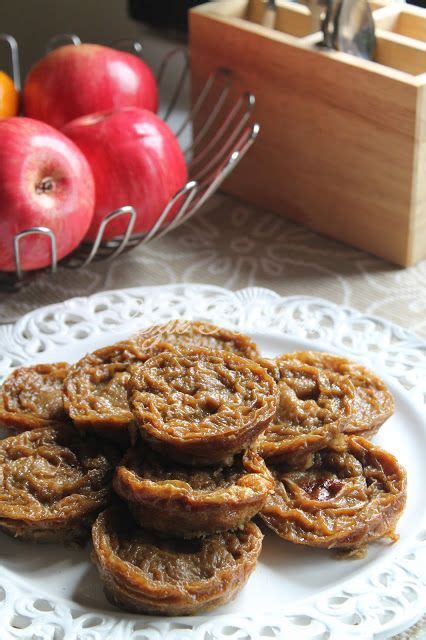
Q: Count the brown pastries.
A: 10